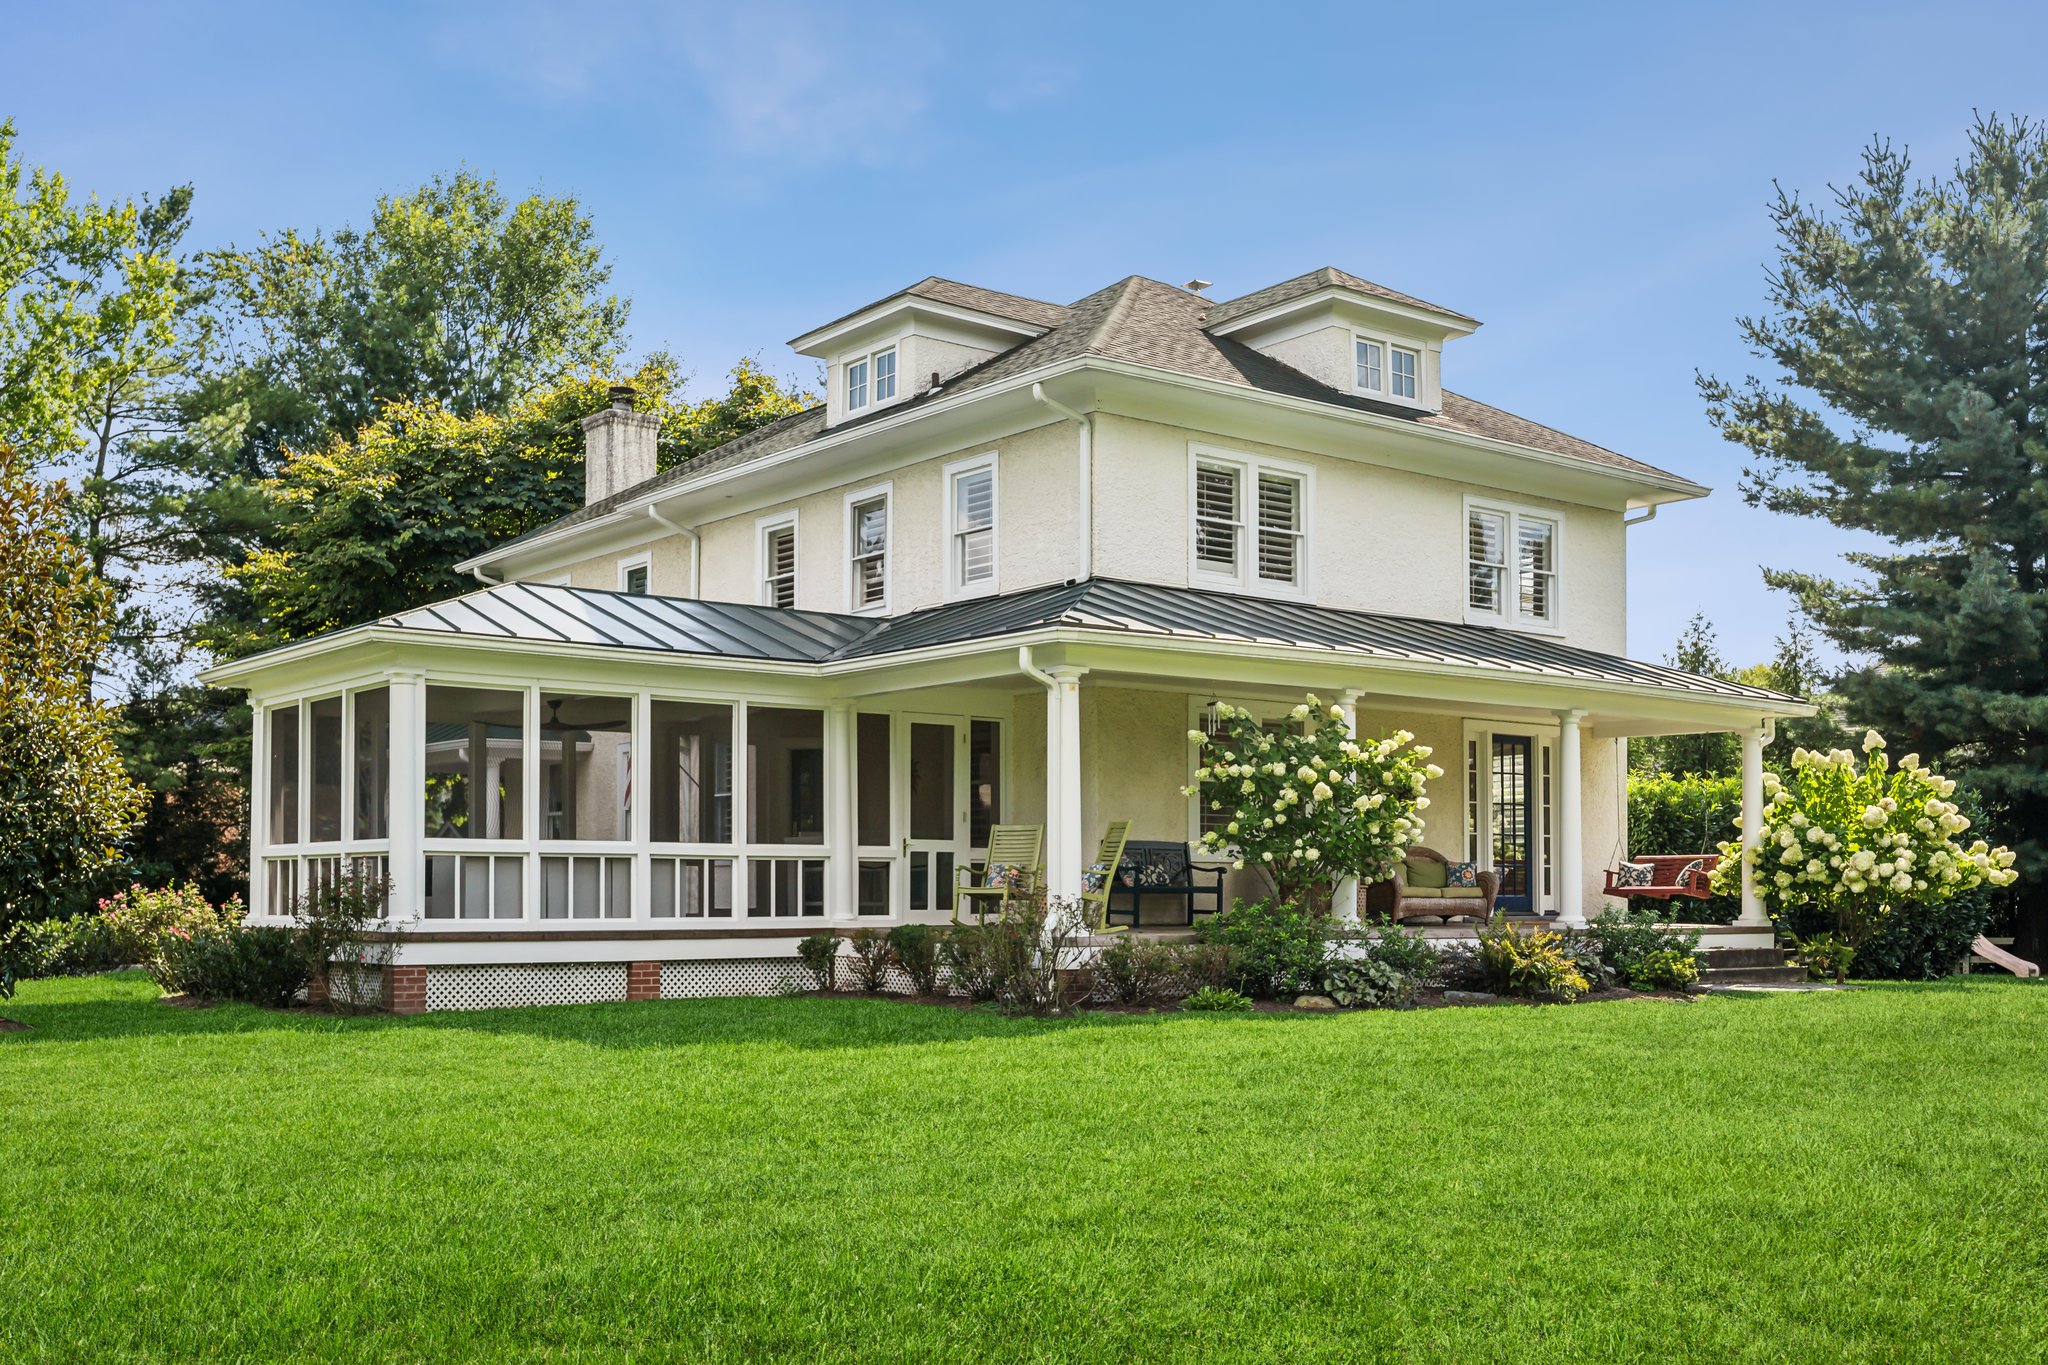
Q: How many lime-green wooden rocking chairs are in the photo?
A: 2